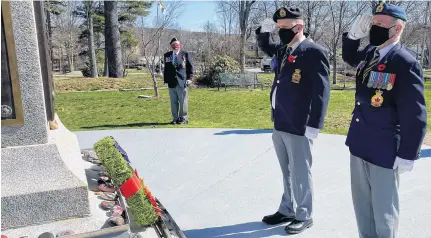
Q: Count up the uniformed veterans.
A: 3